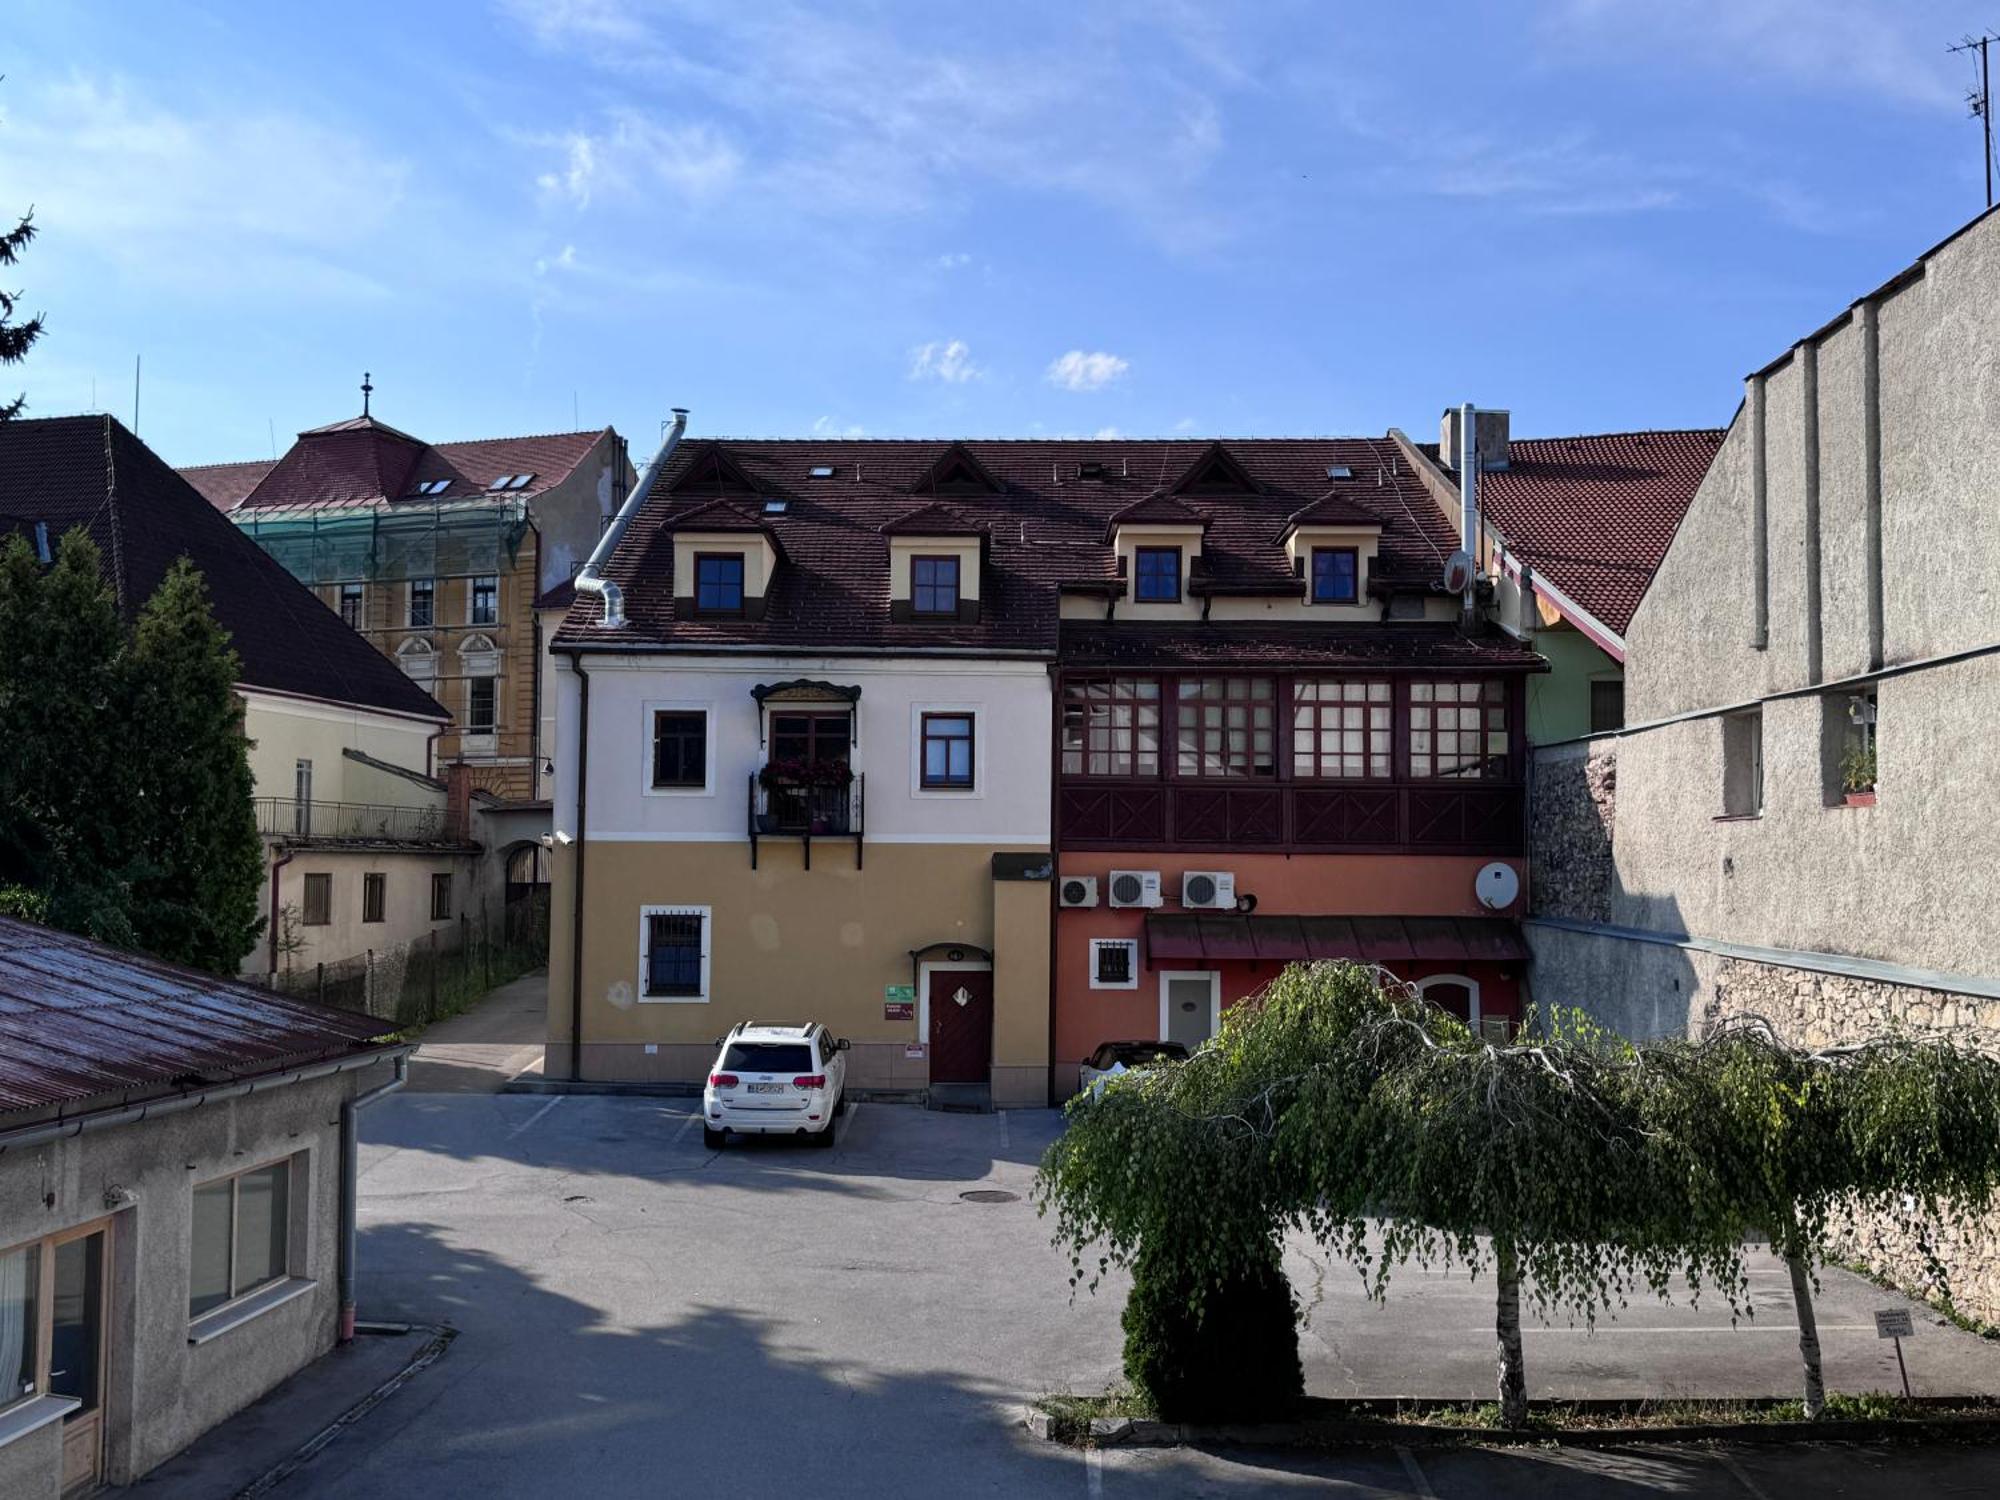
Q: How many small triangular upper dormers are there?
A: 3